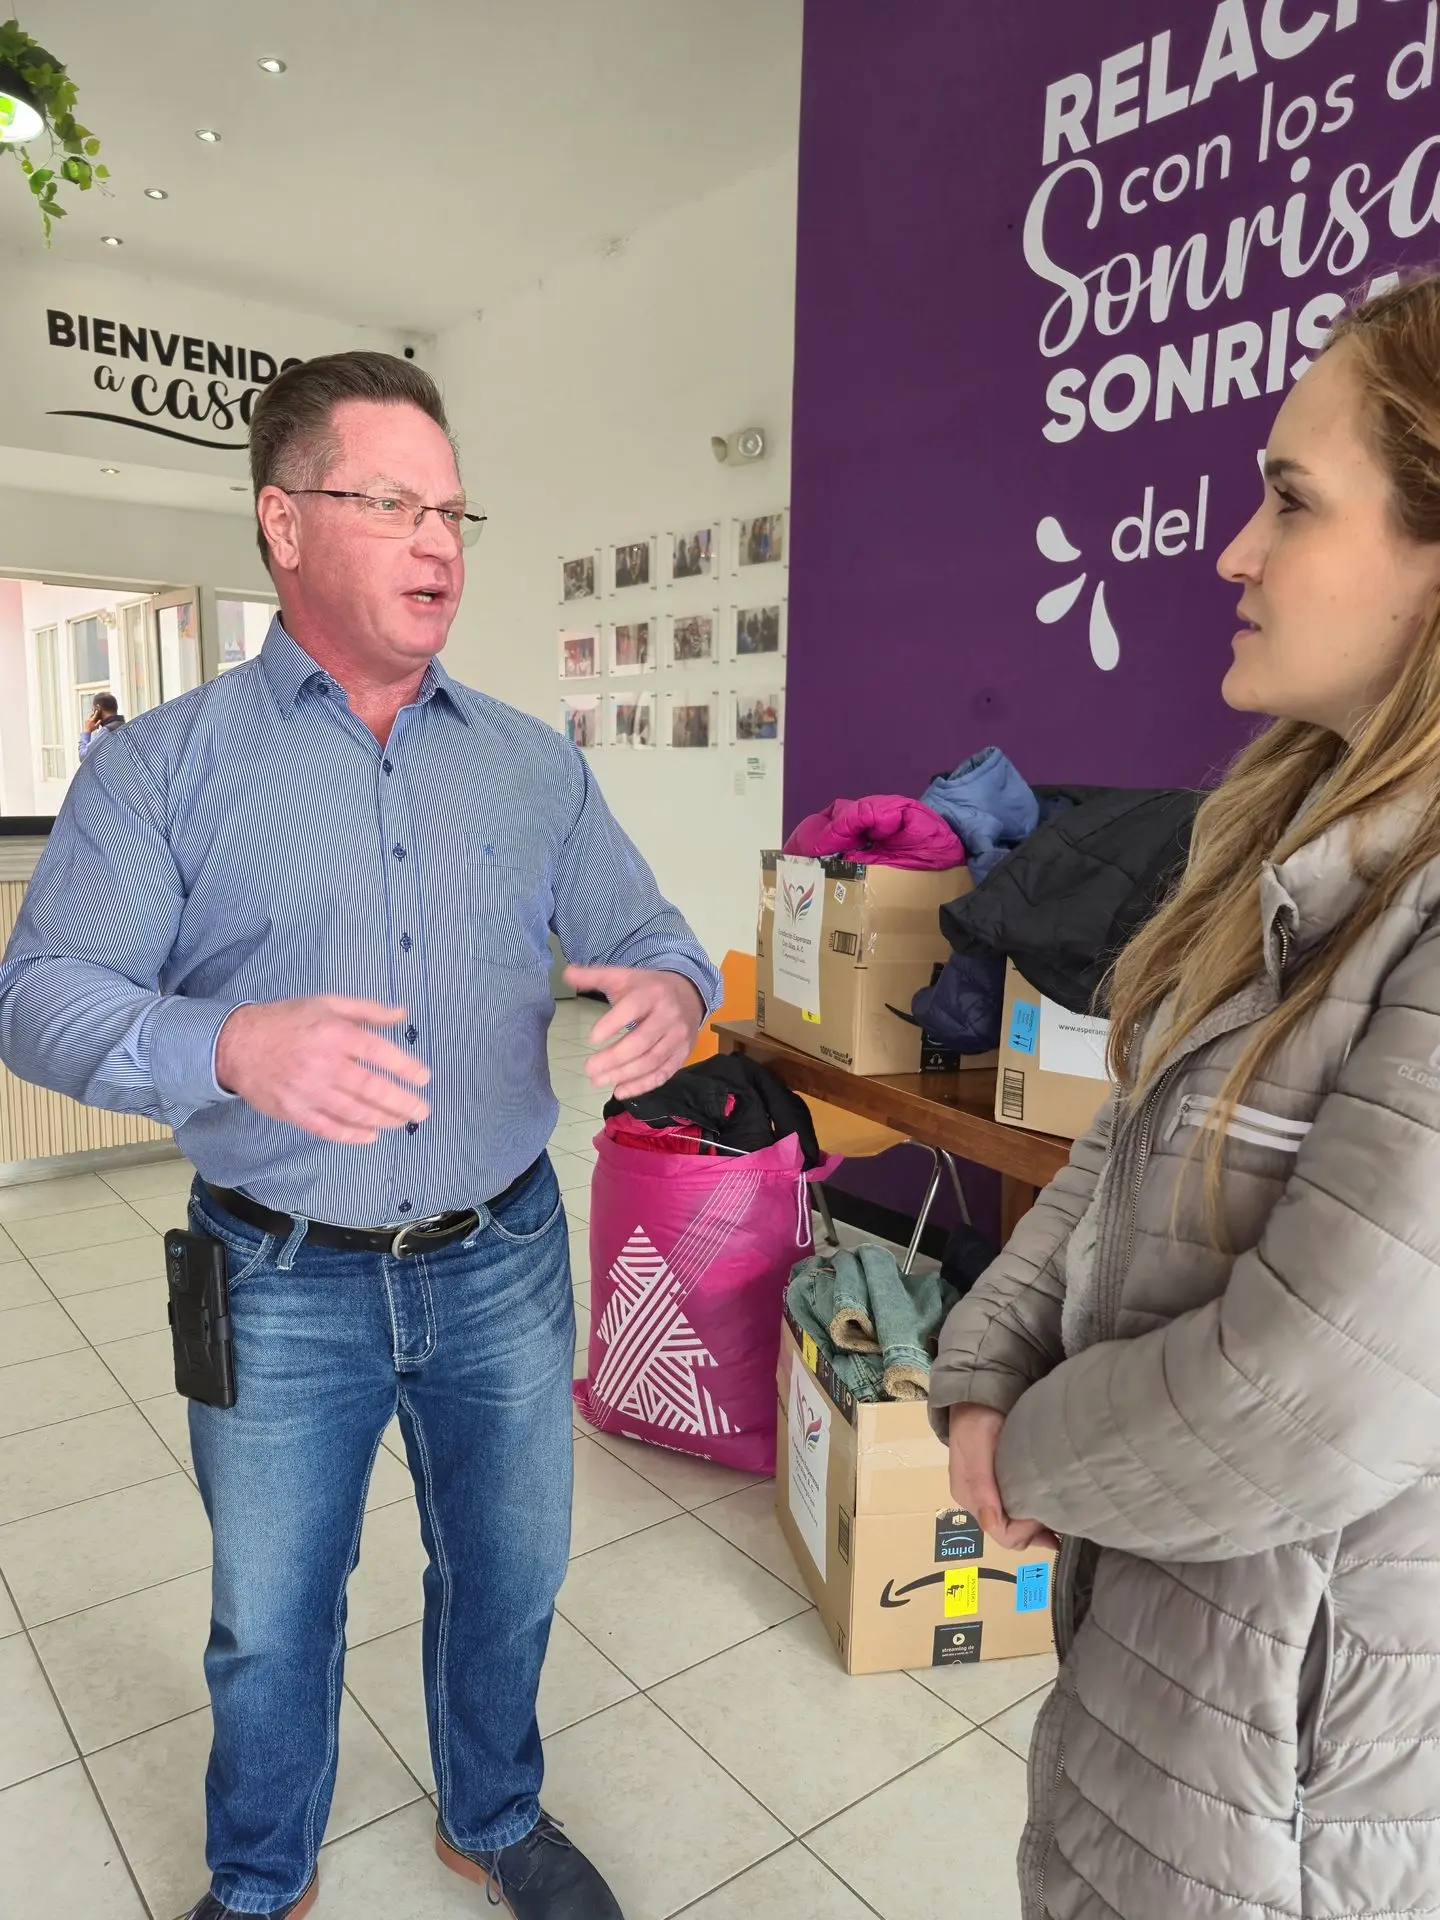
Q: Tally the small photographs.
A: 12